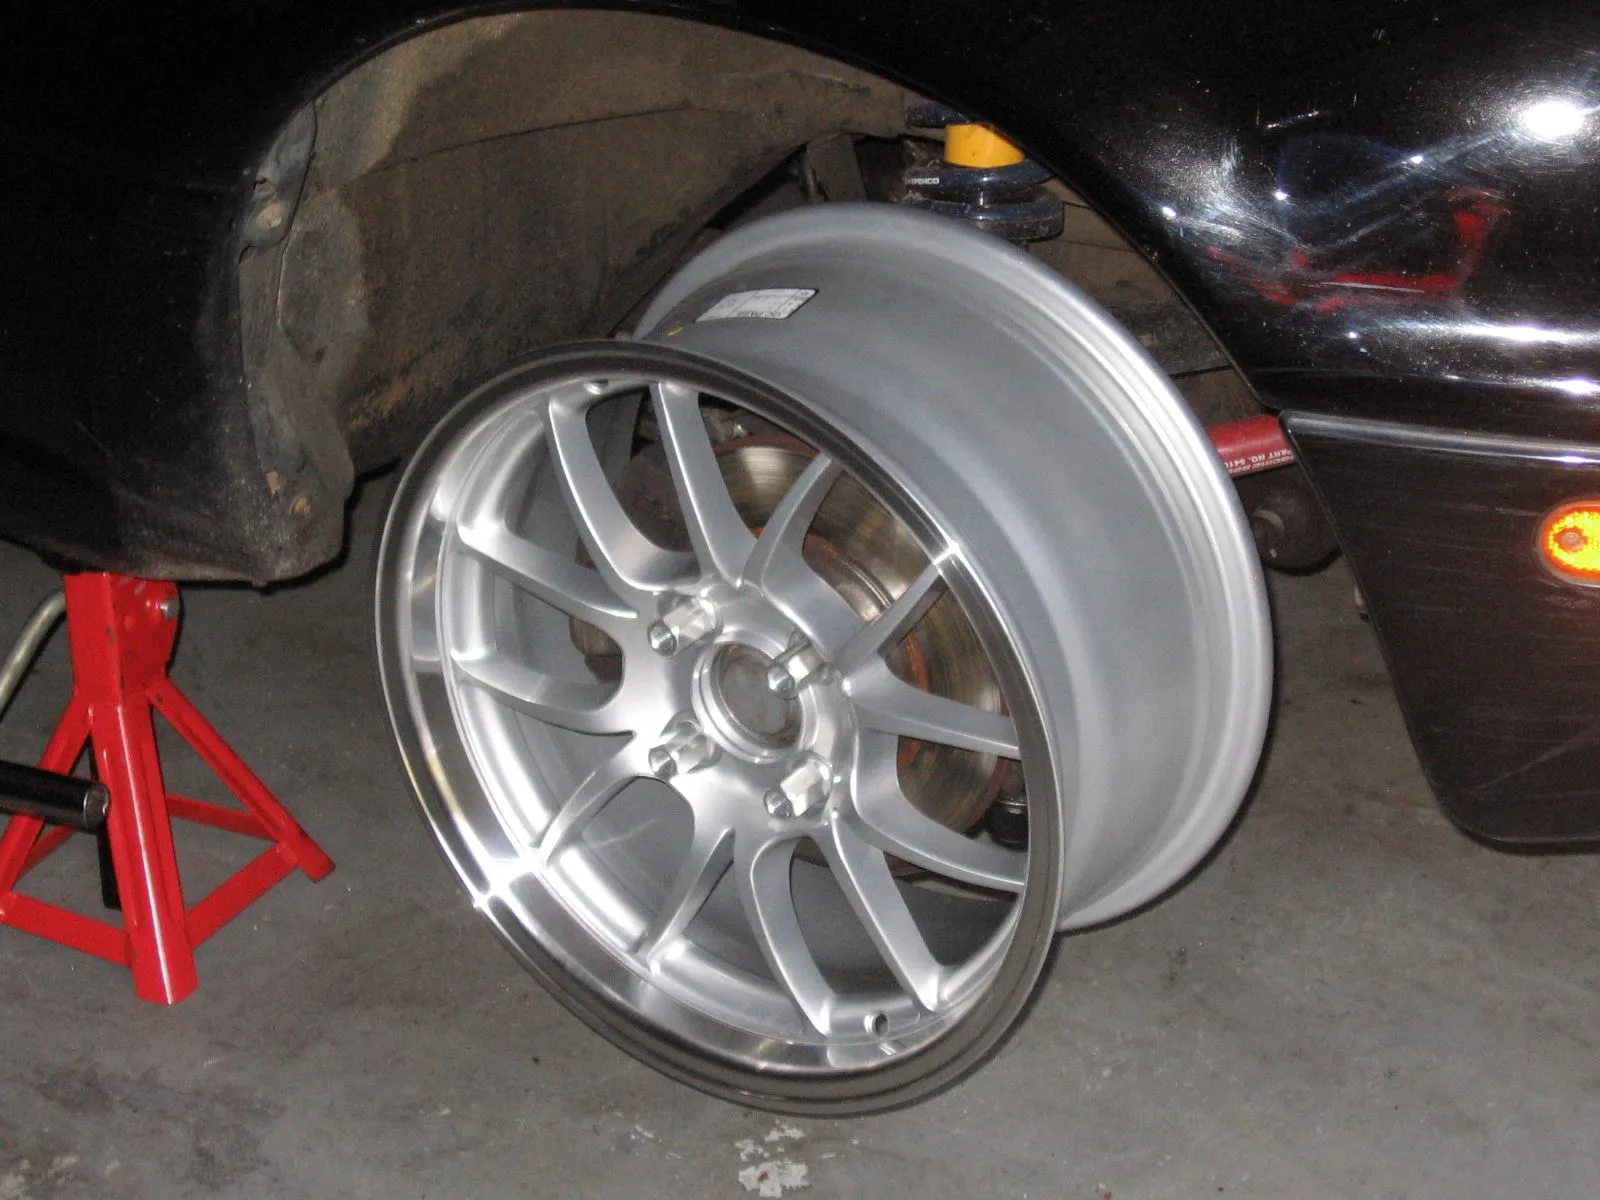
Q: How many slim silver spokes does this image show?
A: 12